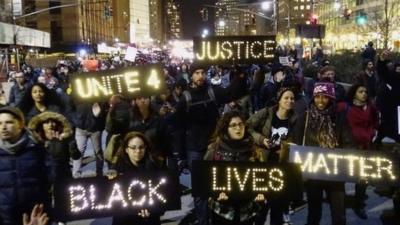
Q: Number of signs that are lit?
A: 5